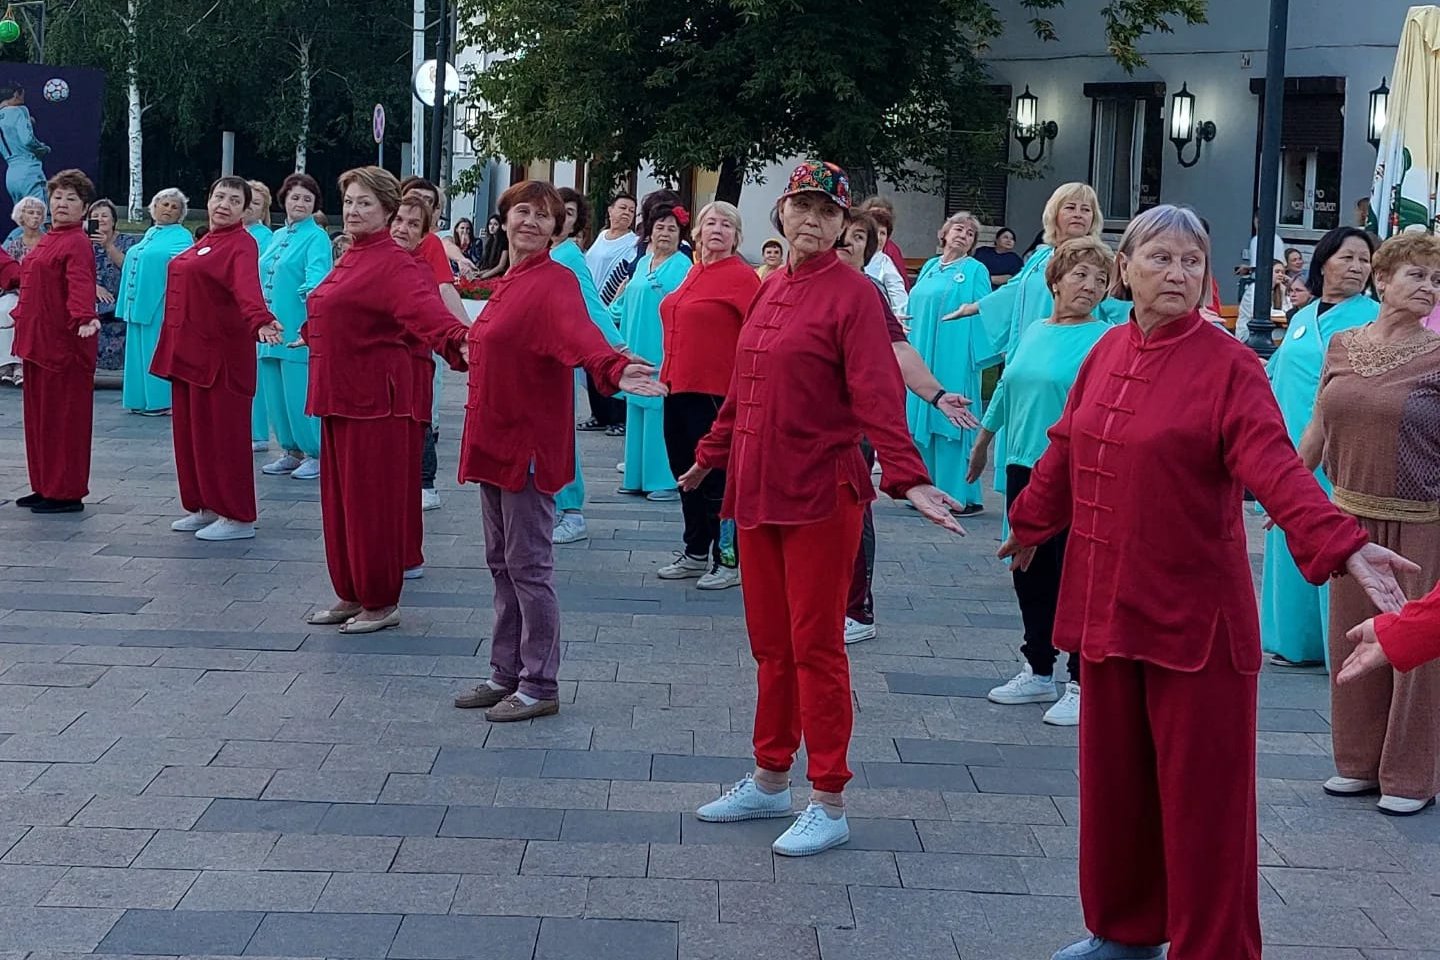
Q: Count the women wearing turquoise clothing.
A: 9